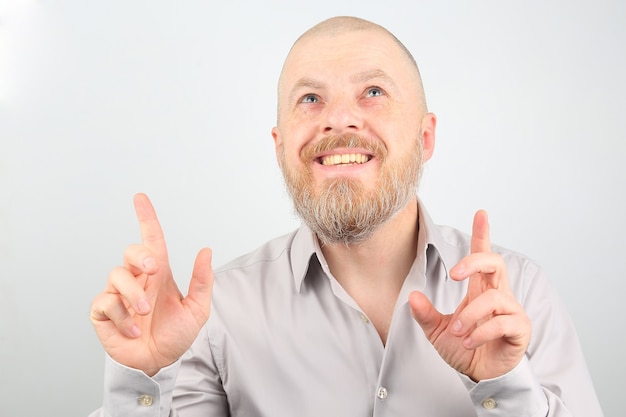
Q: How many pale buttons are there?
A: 4